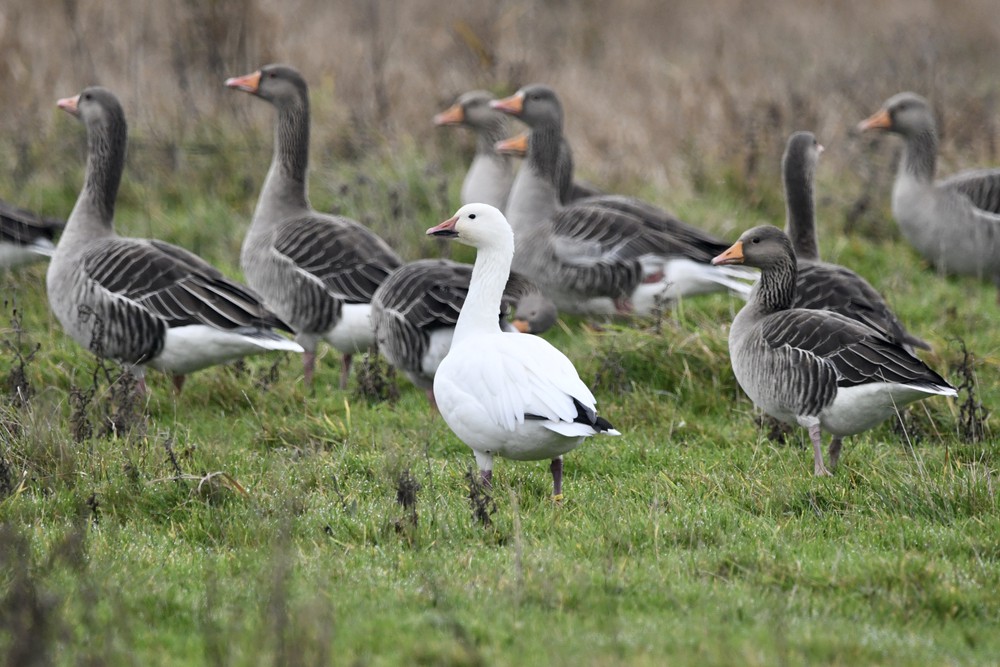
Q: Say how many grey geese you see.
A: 10